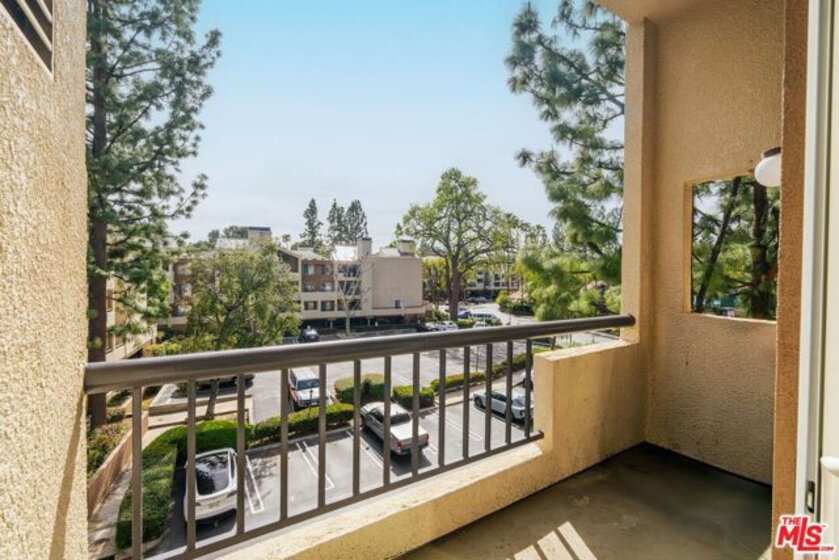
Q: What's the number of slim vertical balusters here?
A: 13